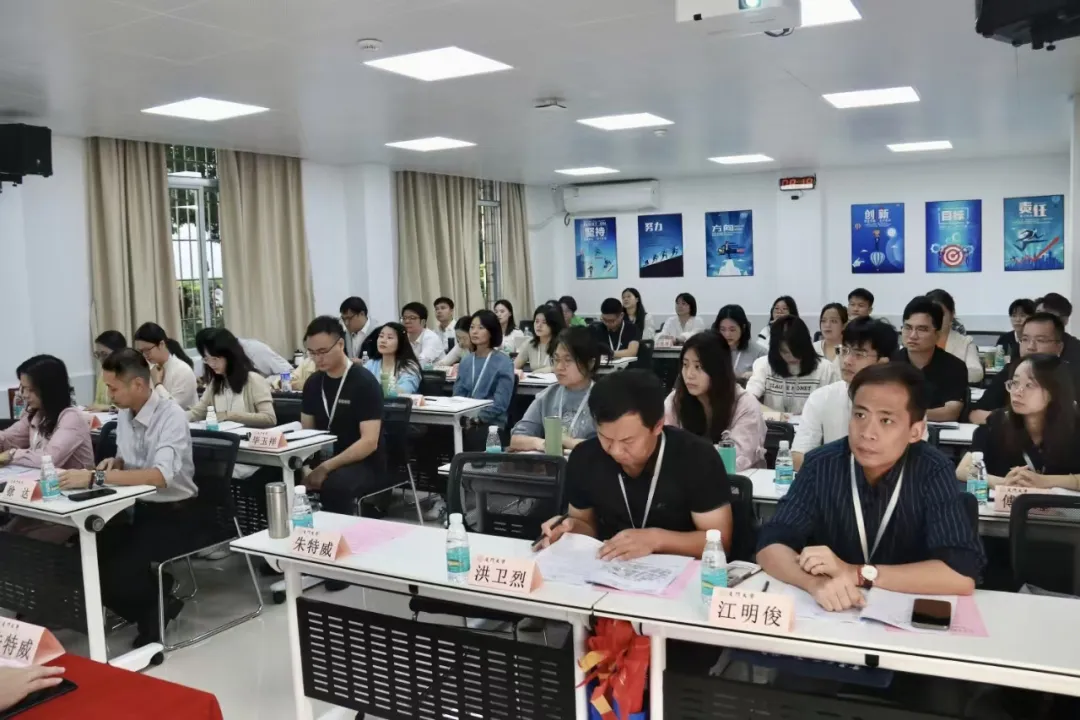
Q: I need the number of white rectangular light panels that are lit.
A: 9